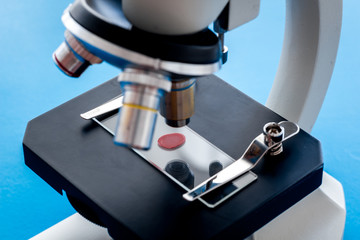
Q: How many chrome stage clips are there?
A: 2